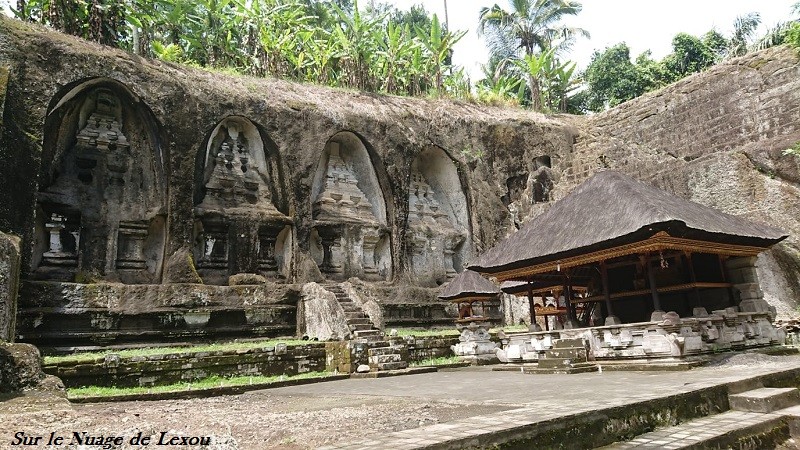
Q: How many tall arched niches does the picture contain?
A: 4